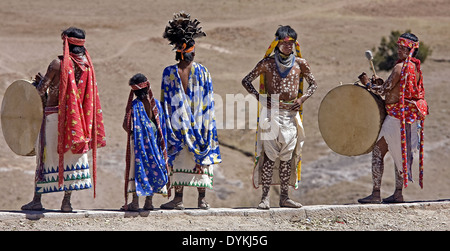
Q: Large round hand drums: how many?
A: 2